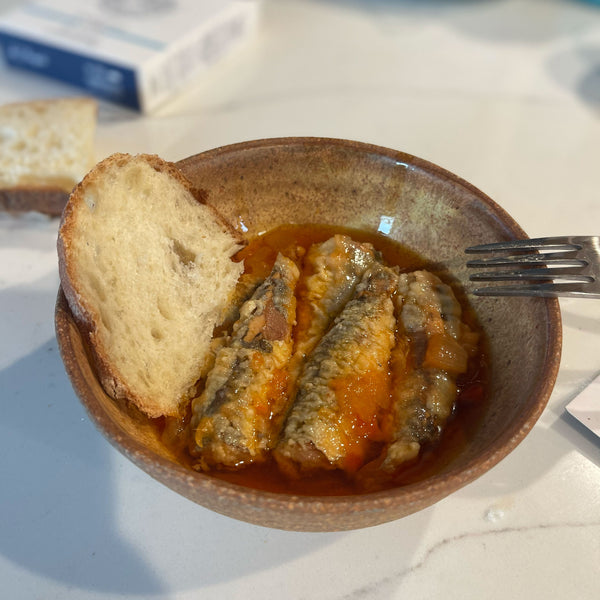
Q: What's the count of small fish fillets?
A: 4